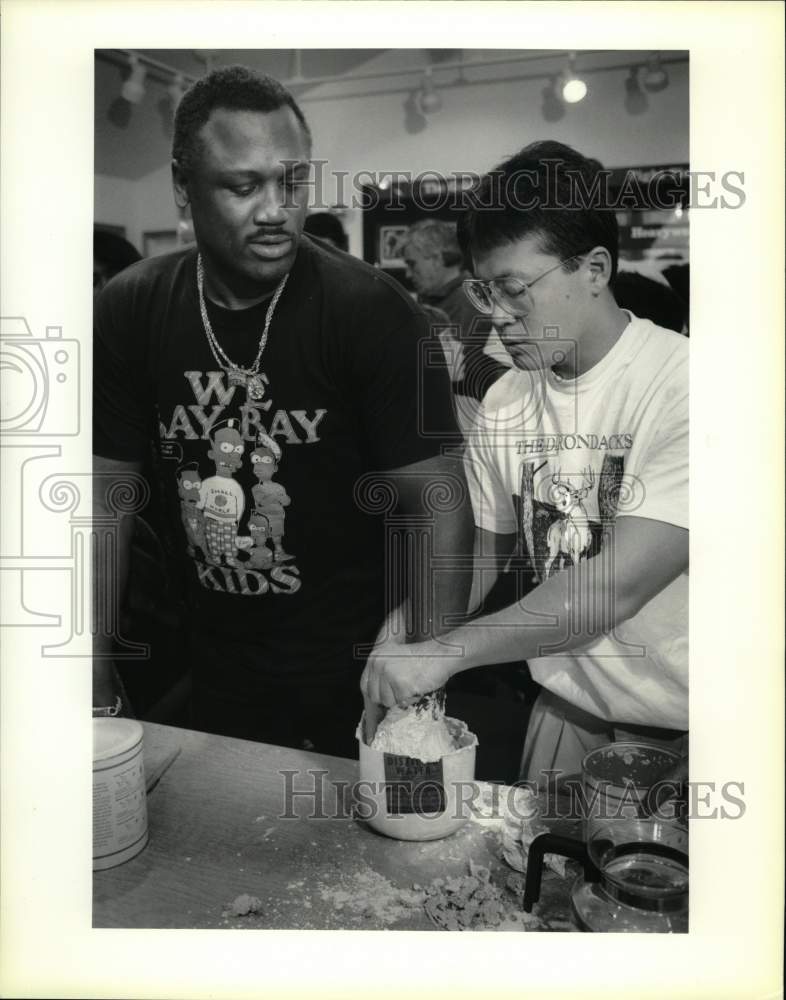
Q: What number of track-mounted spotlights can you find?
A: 5